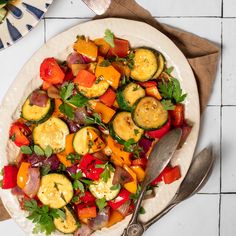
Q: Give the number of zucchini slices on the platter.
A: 12